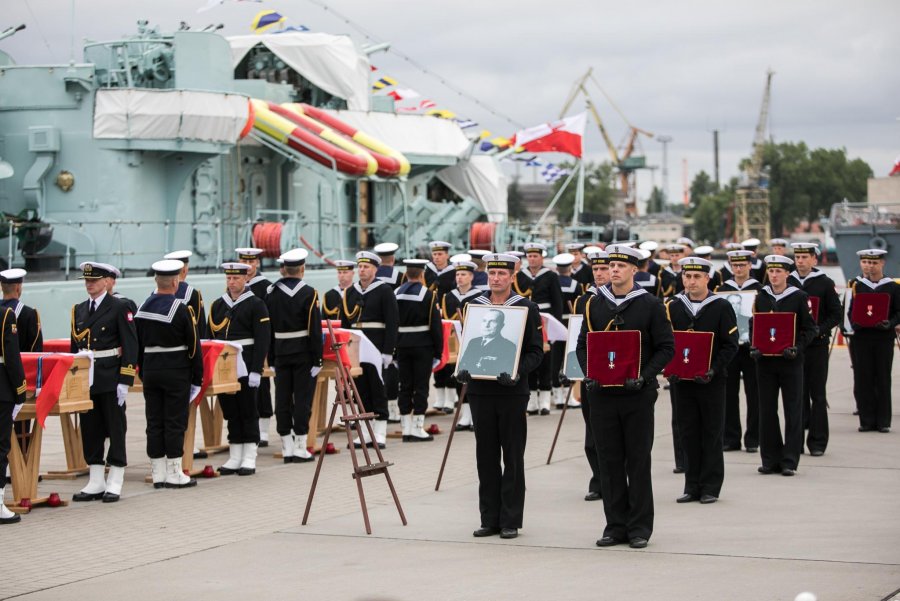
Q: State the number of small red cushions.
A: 5